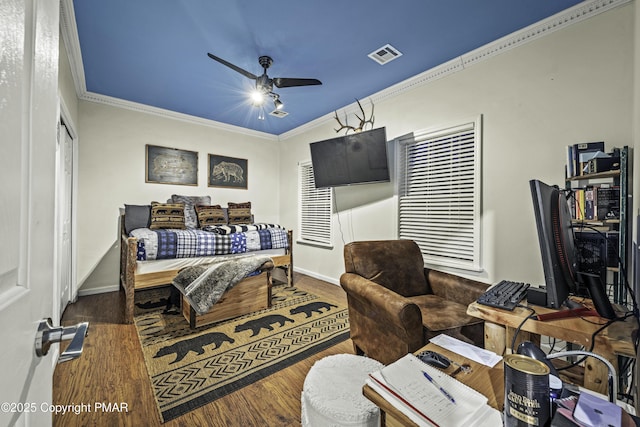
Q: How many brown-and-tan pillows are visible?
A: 3